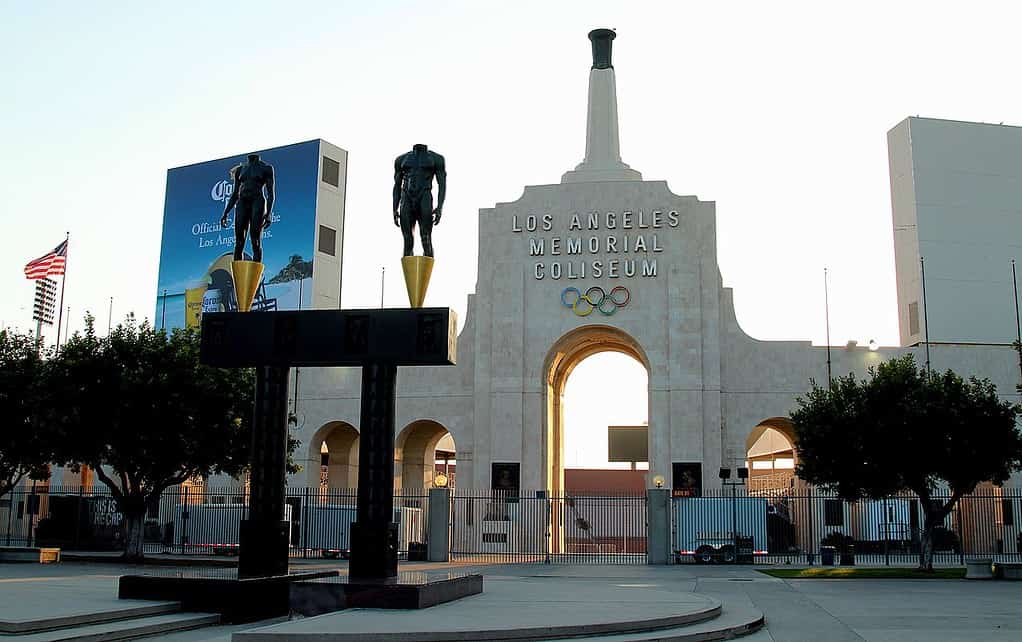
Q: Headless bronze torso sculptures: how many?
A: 2